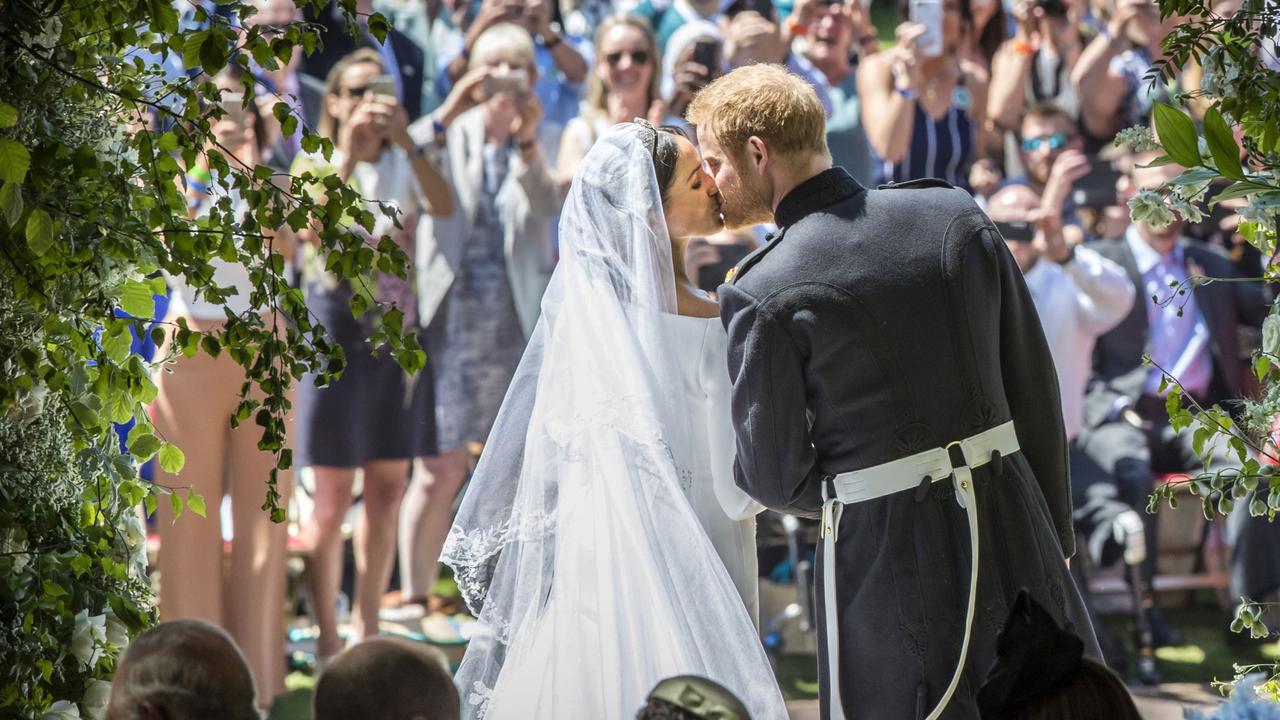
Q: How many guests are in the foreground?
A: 4